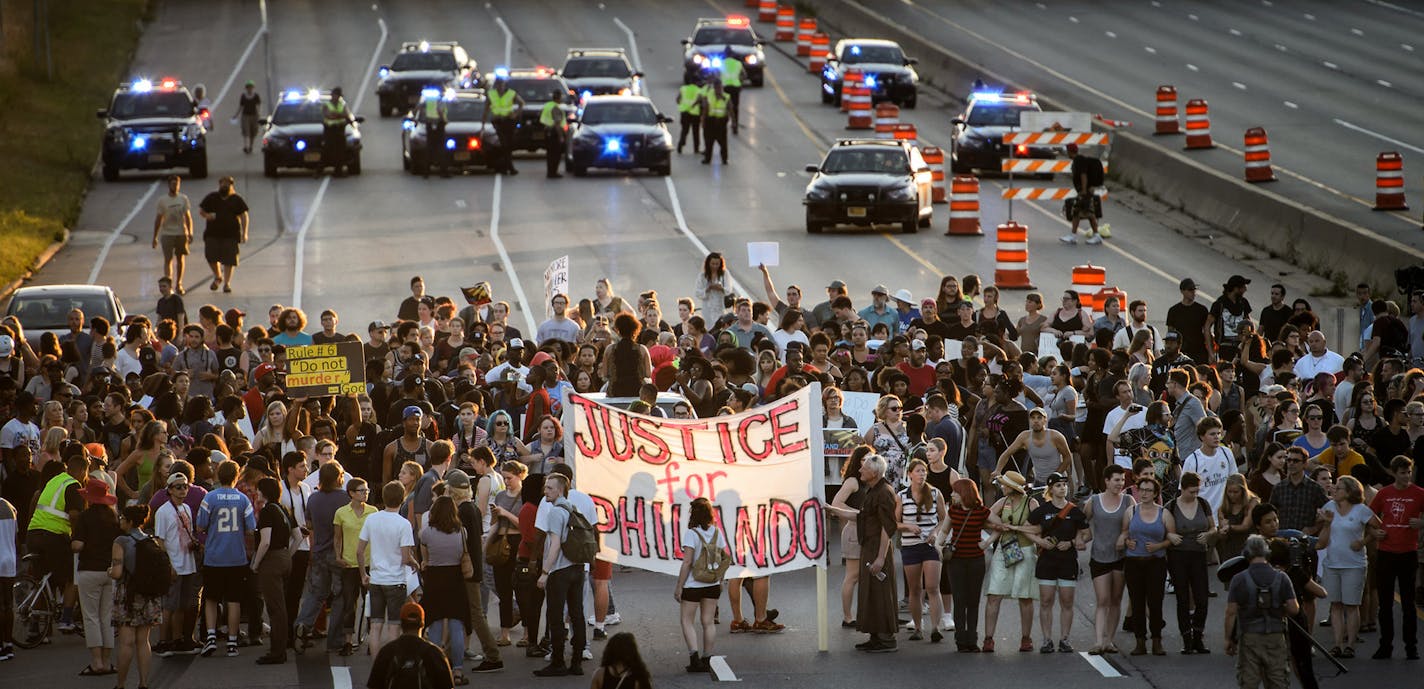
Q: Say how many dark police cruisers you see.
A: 11